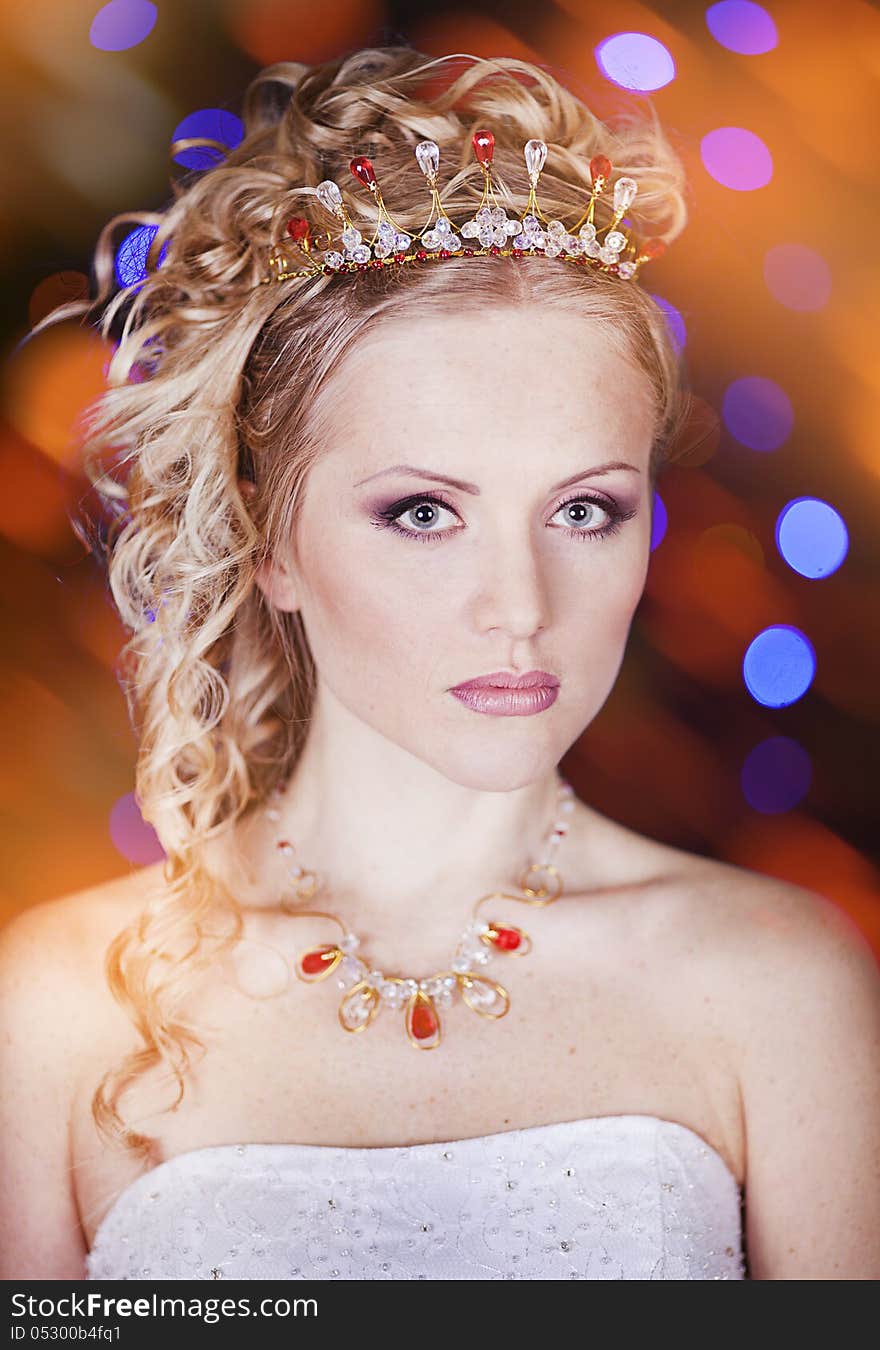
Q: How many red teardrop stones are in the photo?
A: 8